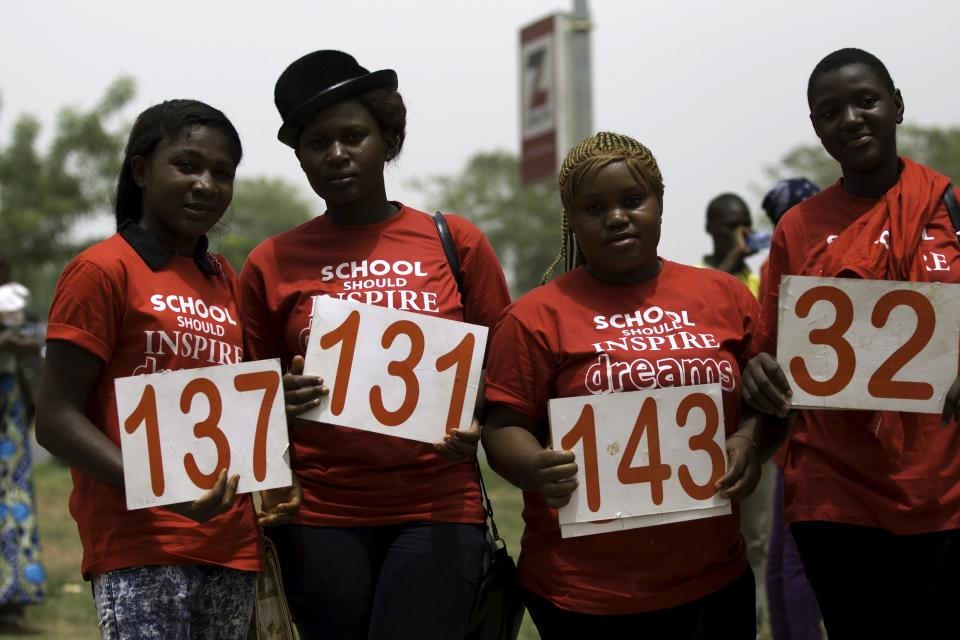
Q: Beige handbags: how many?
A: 1